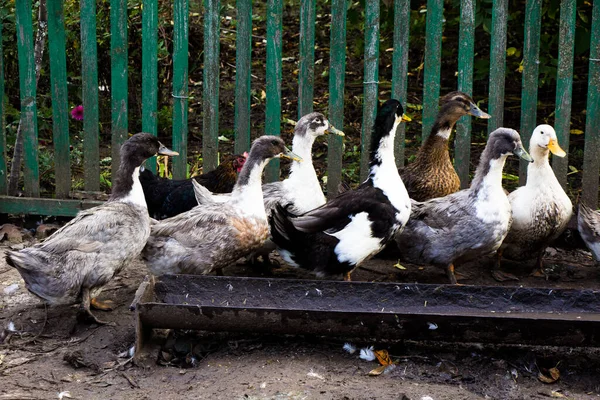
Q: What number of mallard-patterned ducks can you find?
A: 1